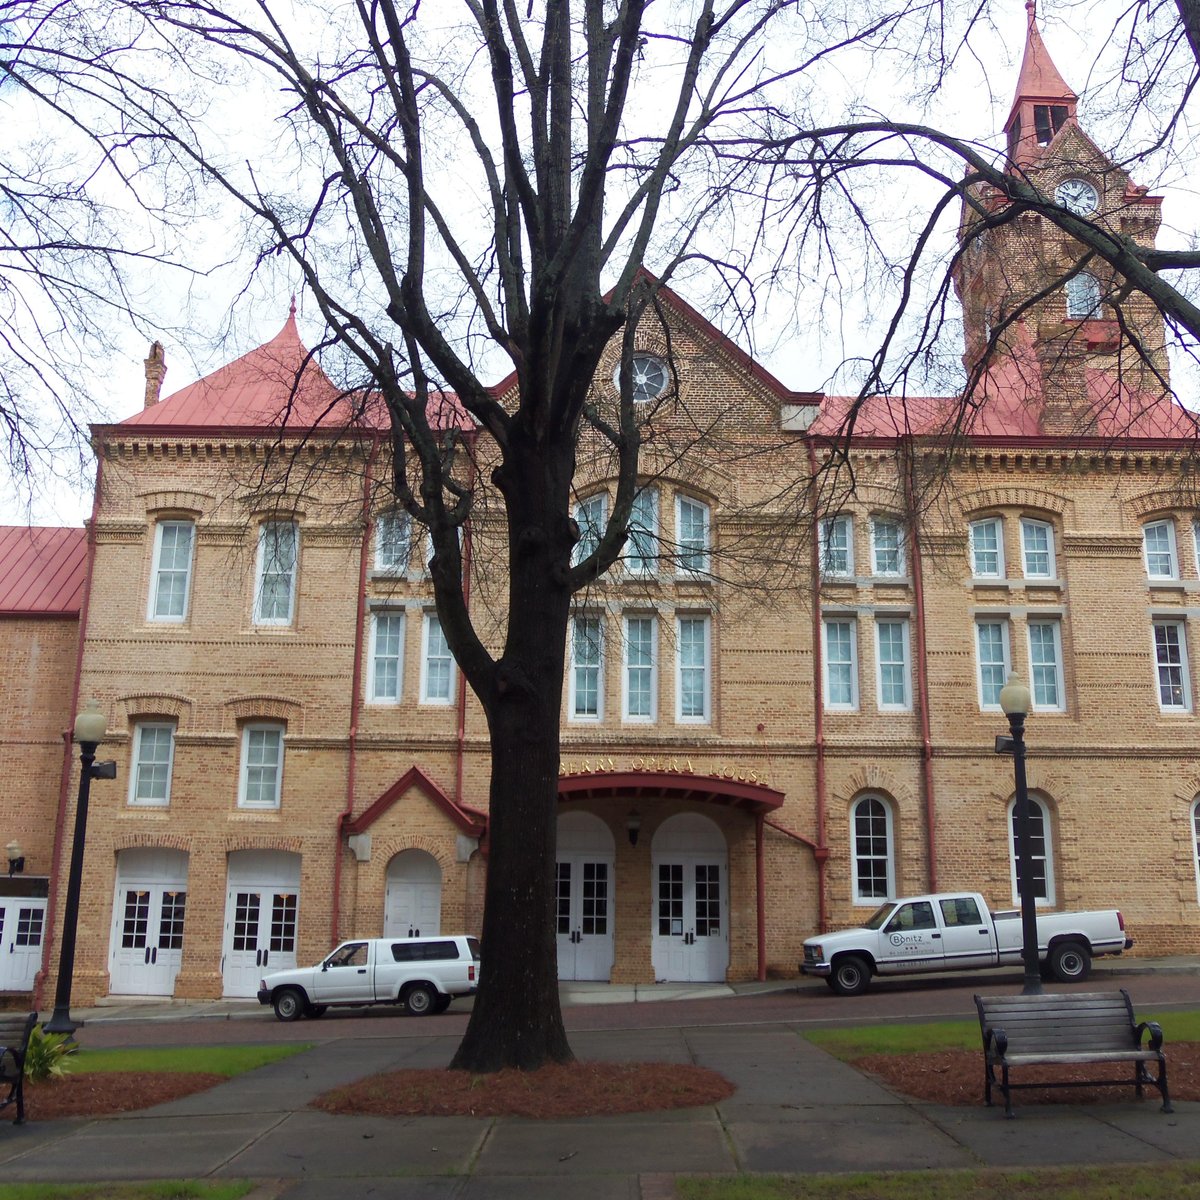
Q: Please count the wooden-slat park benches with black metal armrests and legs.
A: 2